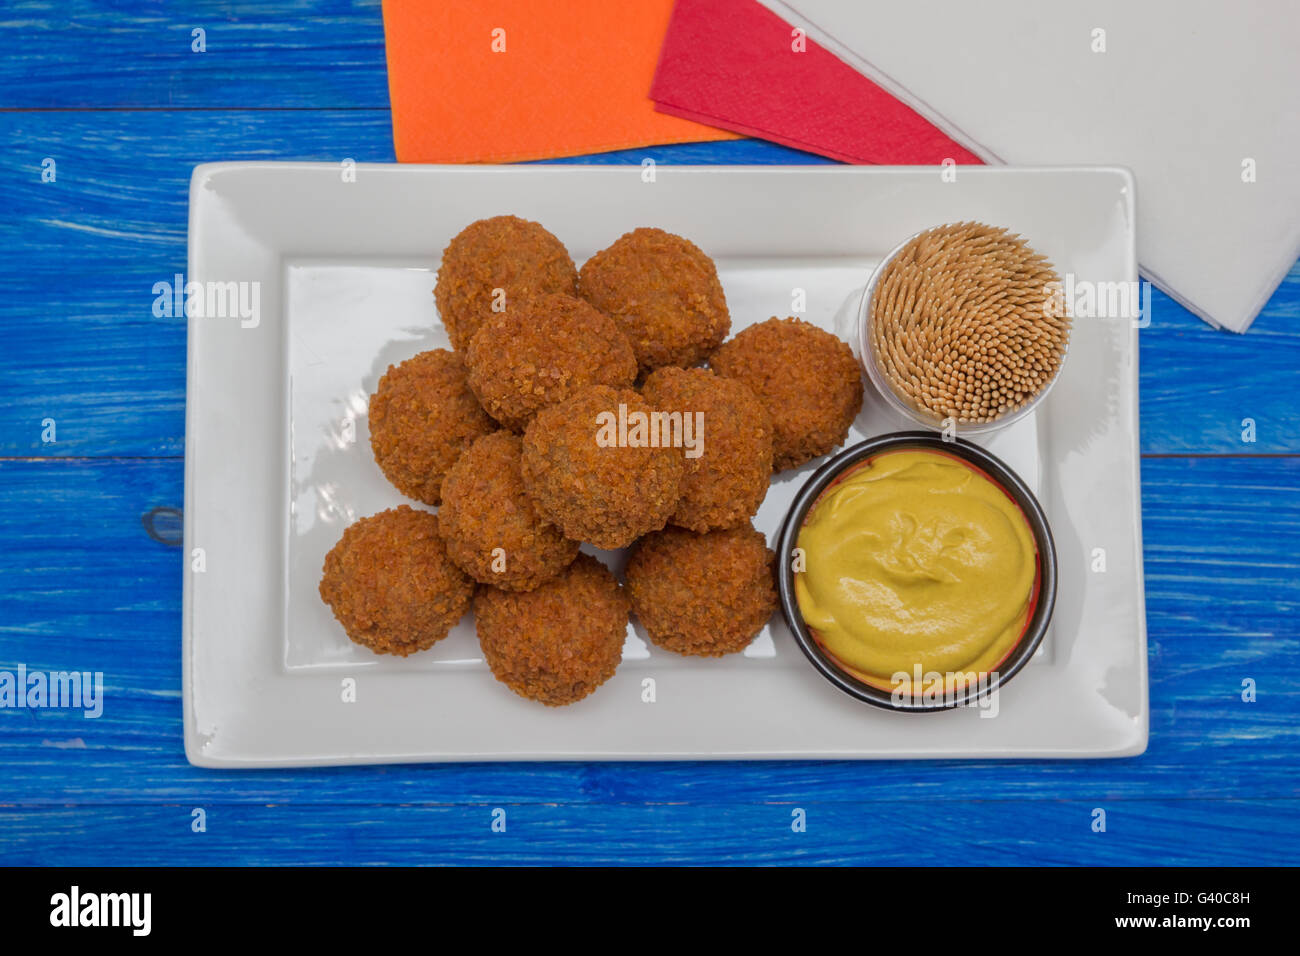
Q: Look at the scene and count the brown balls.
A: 11